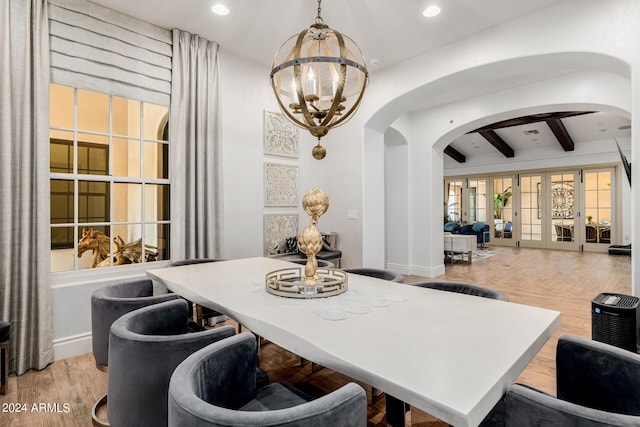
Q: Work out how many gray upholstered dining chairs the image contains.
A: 8